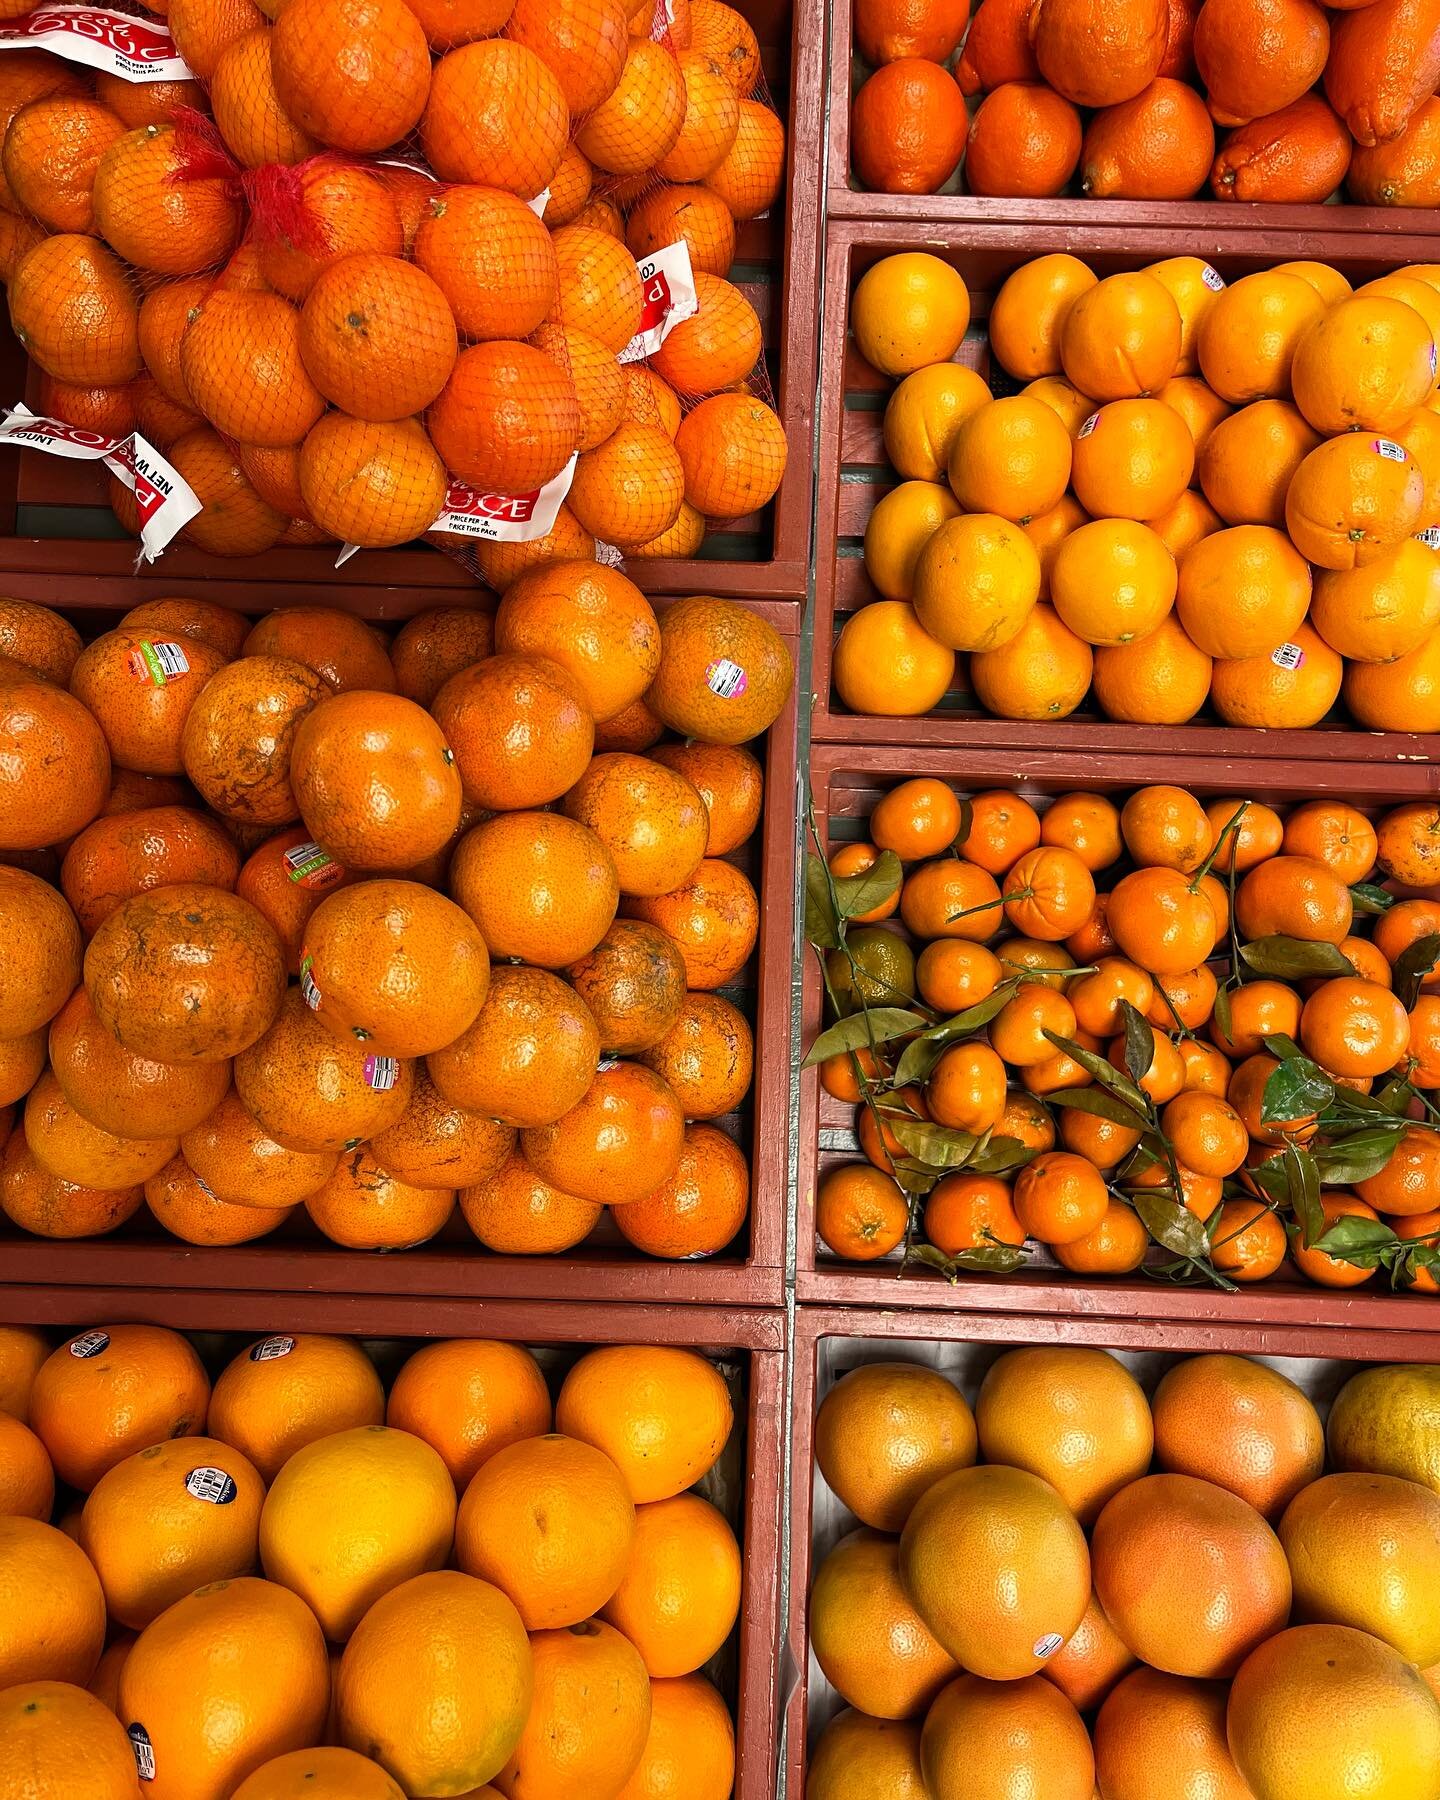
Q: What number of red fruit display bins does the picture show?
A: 7